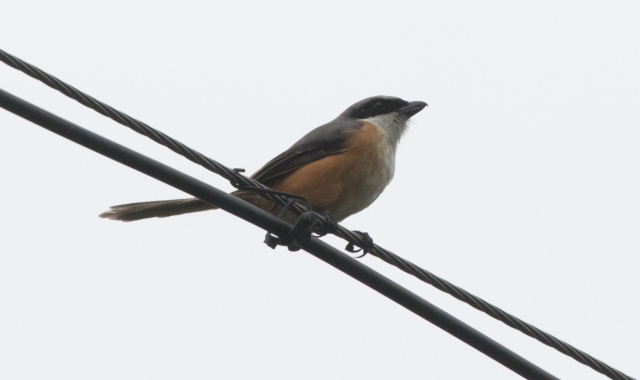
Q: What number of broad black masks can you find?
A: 1